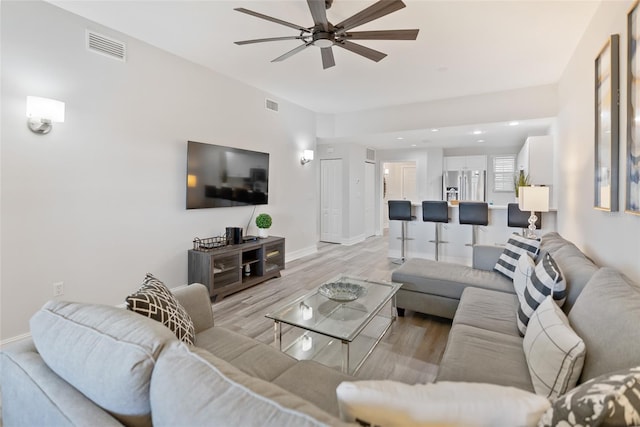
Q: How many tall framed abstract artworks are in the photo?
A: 2